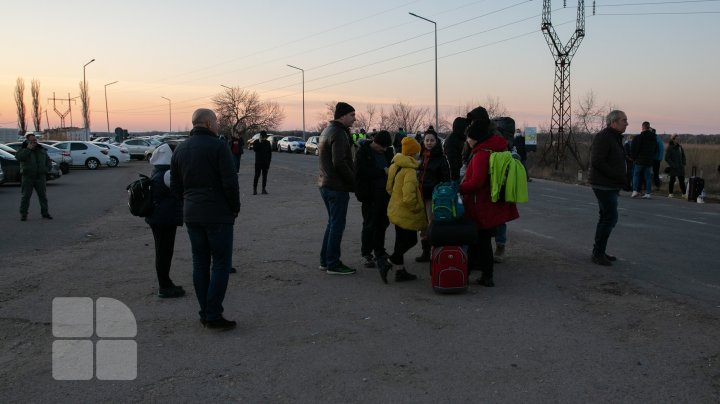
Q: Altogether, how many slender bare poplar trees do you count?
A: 3